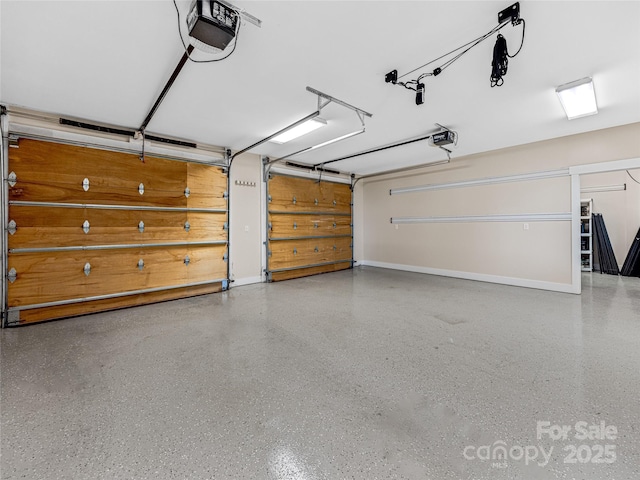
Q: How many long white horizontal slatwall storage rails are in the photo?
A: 2